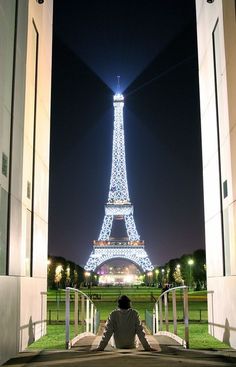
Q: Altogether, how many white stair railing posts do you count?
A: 12